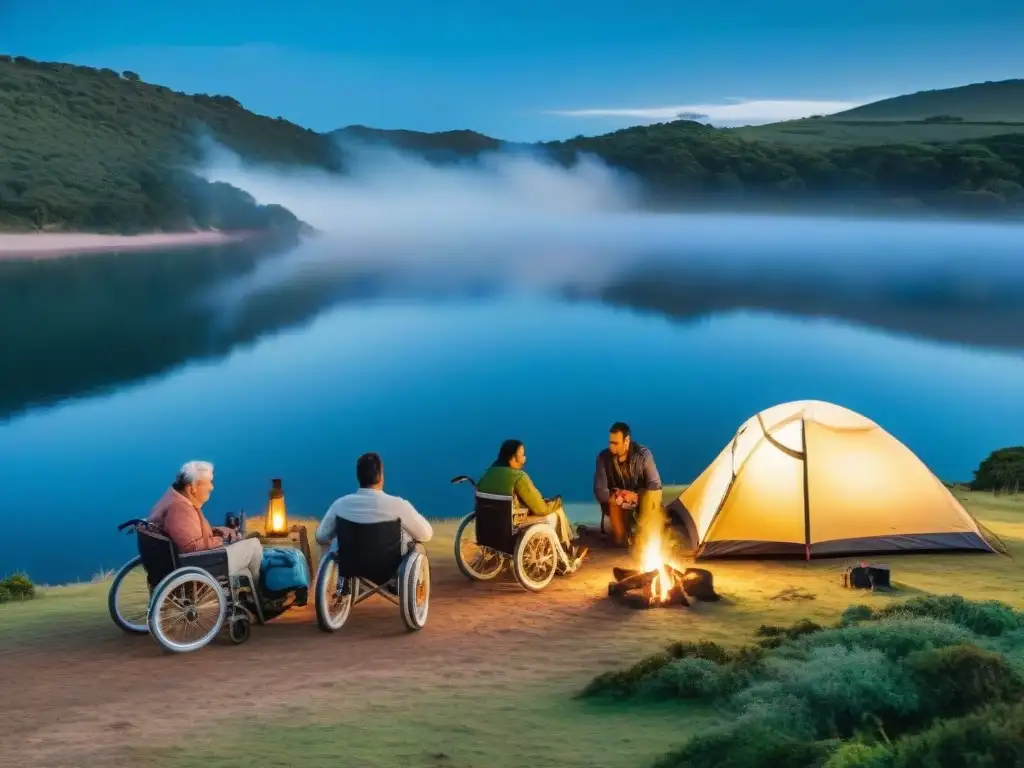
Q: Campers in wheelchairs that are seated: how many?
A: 3